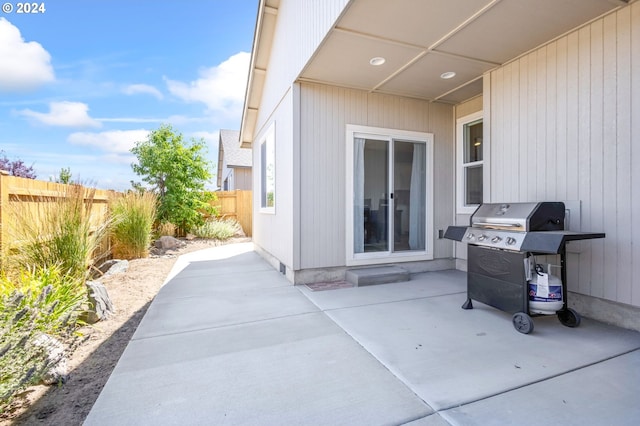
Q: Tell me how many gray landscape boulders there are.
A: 4